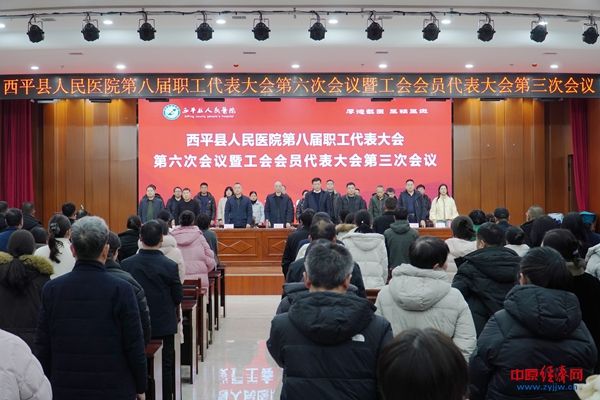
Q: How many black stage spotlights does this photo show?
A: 11